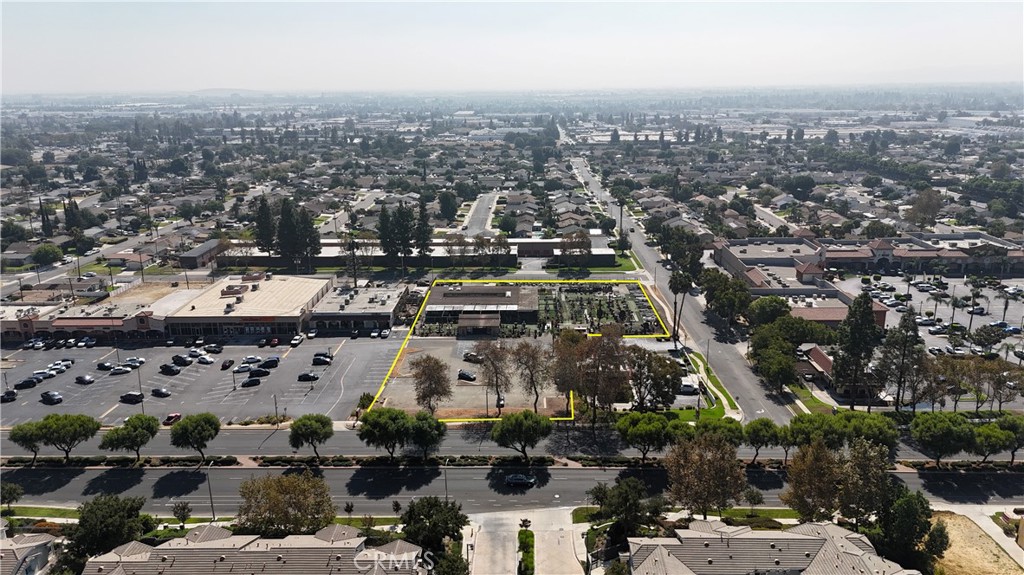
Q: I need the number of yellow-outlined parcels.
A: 1